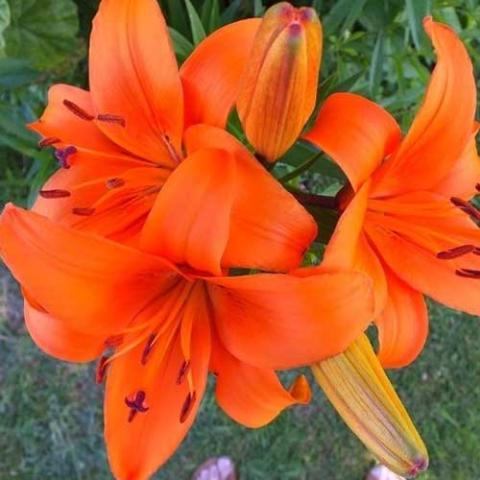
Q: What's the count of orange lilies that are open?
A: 3